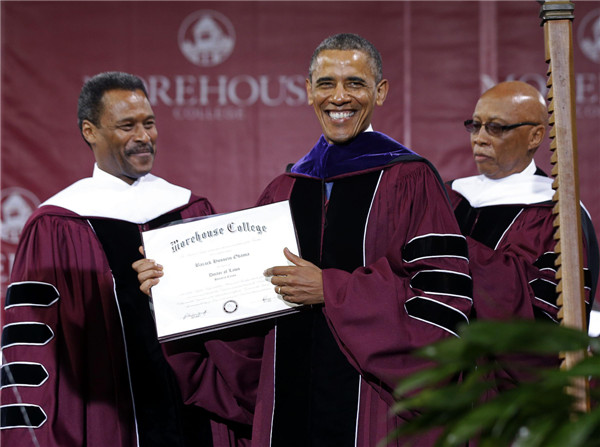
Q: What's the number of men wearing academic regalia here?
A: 3